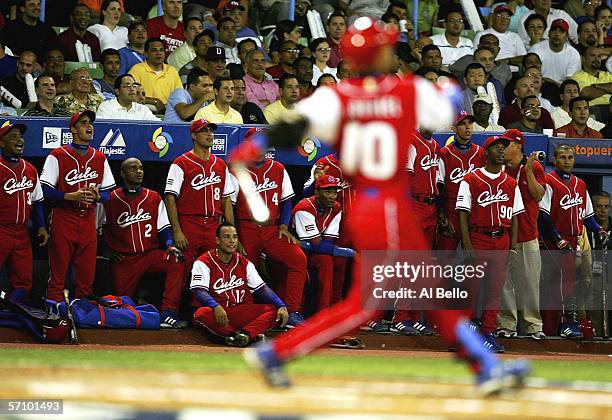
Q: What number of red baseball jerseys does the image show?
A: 13